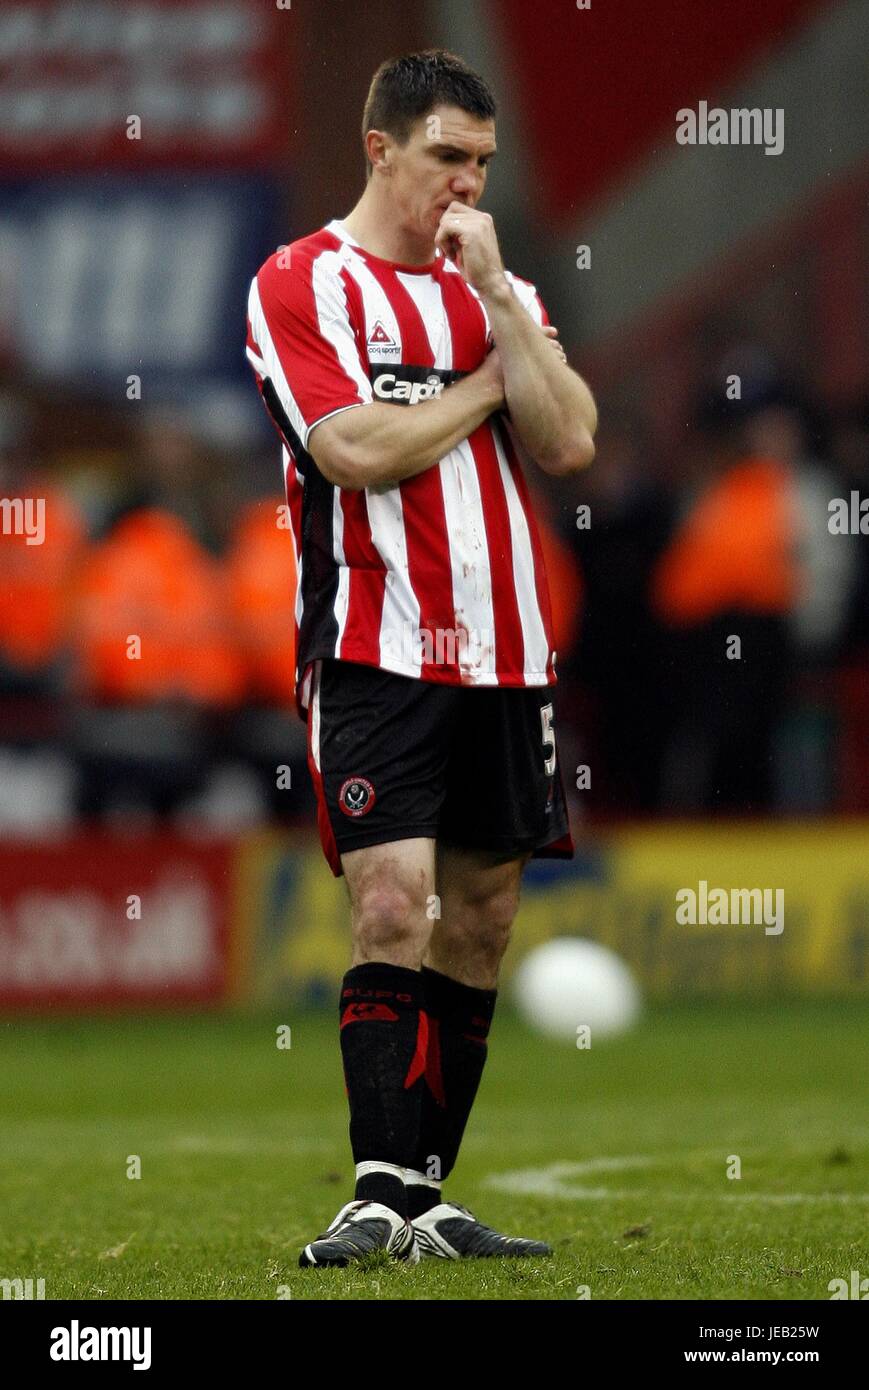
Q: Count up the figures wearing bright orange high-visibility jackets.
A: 5